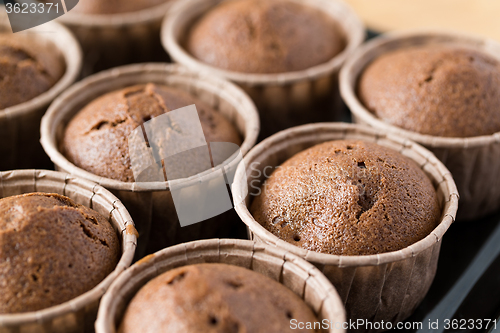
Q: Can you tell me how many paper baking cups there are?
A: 8